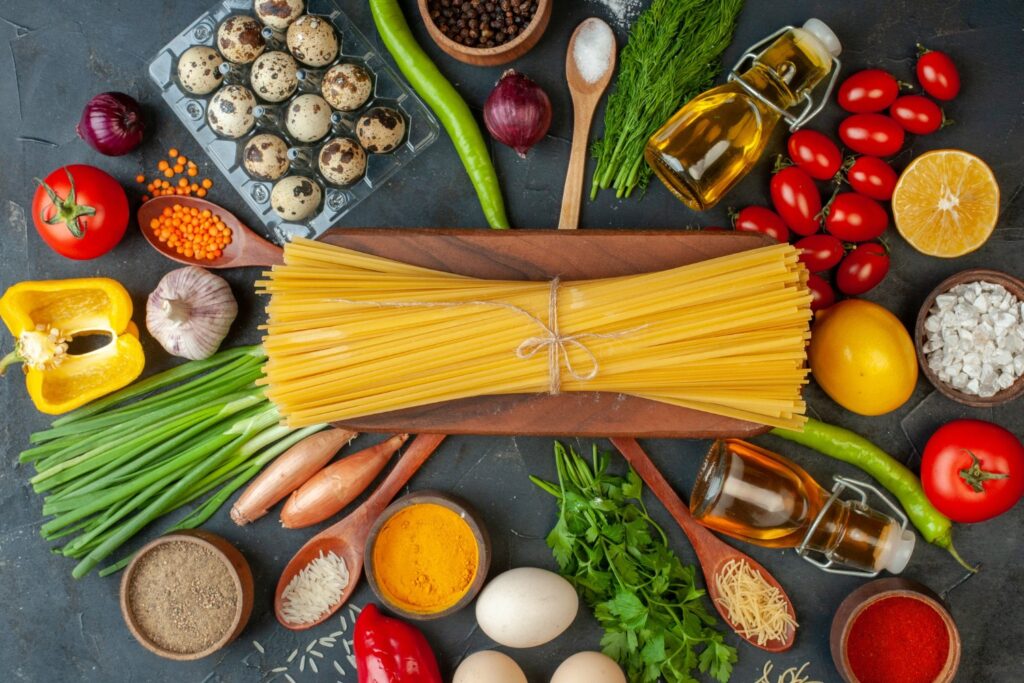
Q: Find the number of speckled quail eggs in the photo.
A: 12